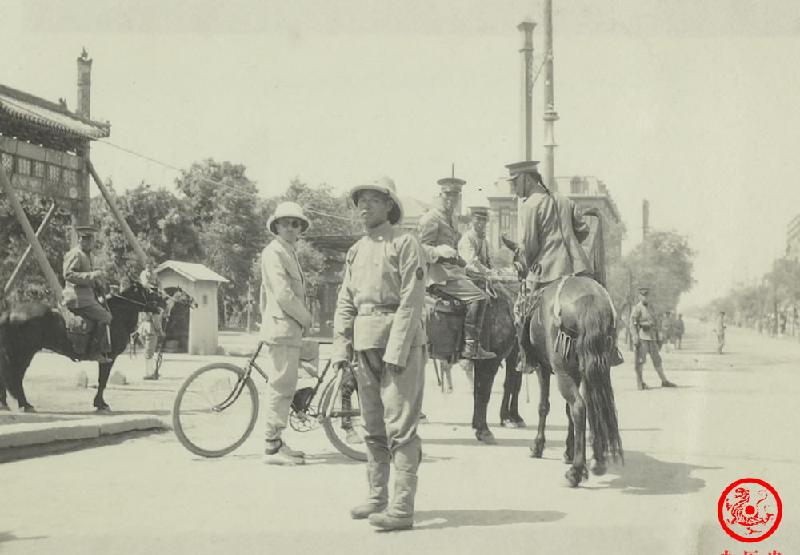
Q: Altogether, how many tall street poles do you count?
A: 2